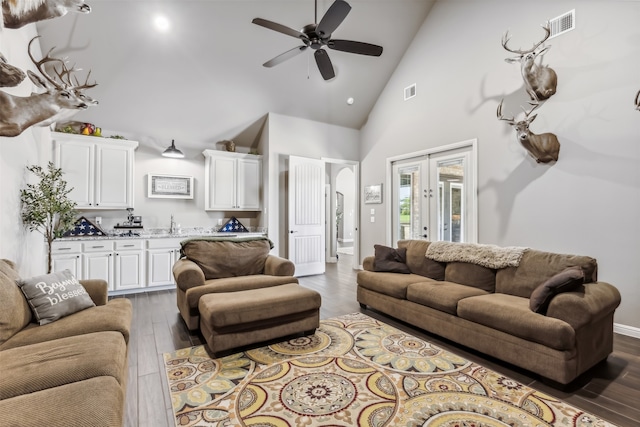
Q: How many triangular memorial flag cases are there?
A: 2